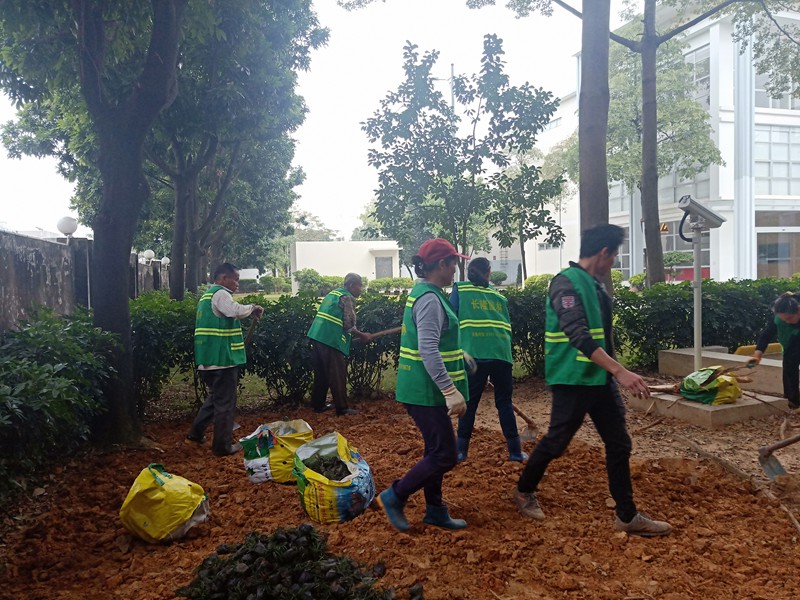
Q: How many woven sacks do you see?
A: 4